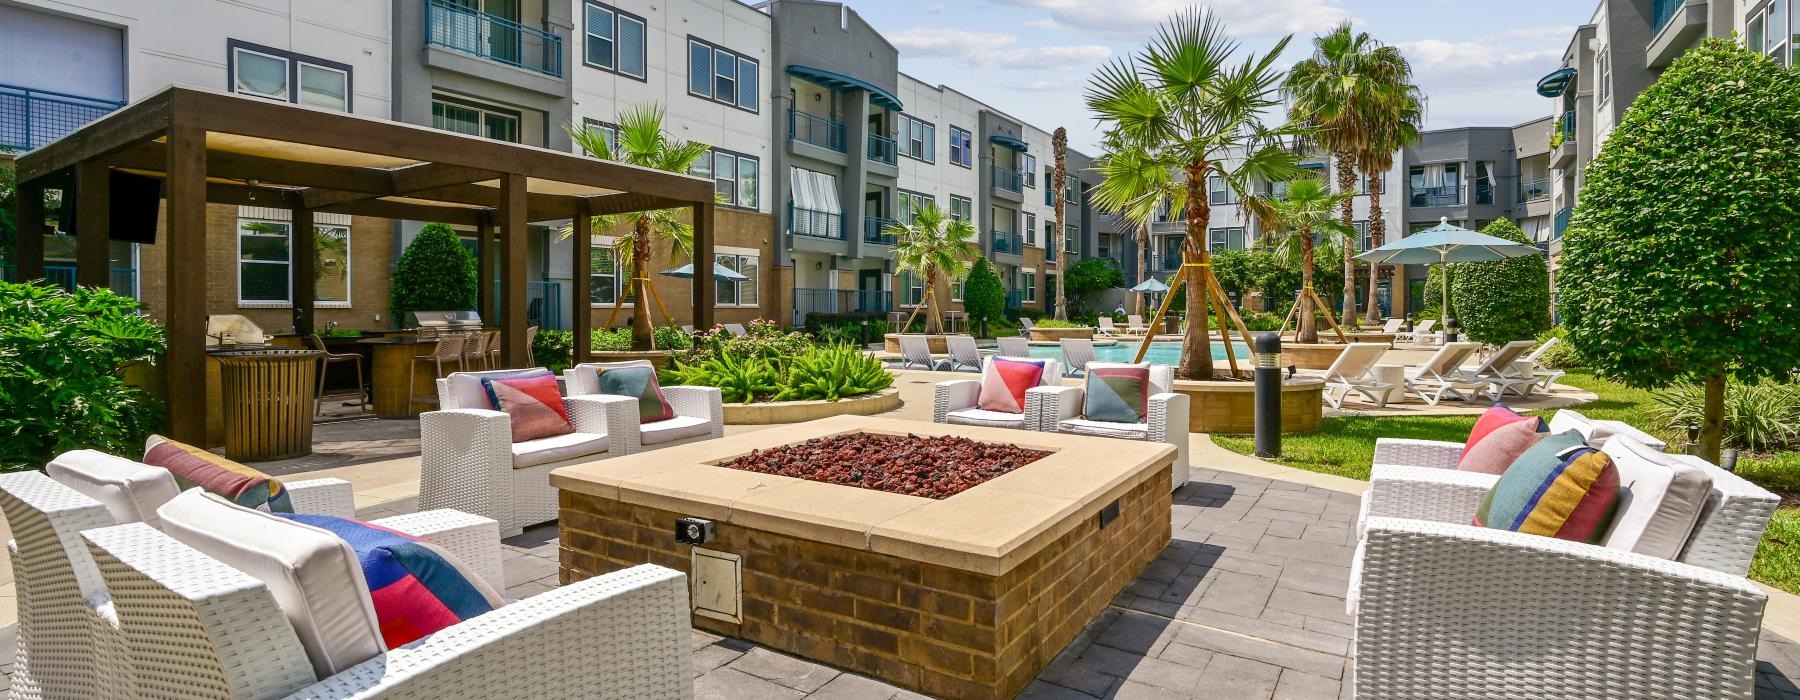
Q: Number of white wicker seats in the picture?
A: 8